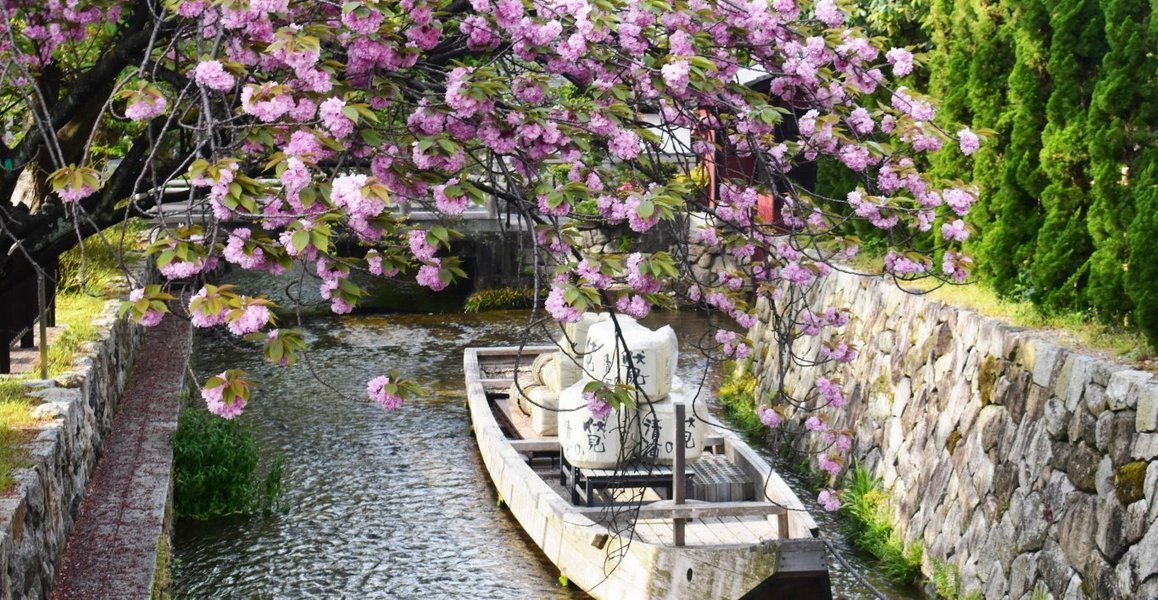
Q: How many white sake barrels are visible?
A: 3